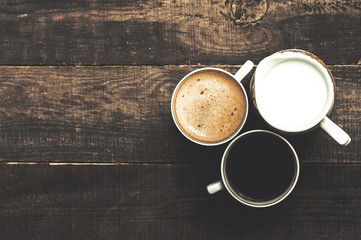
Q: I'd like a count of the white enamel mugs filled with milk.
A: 1